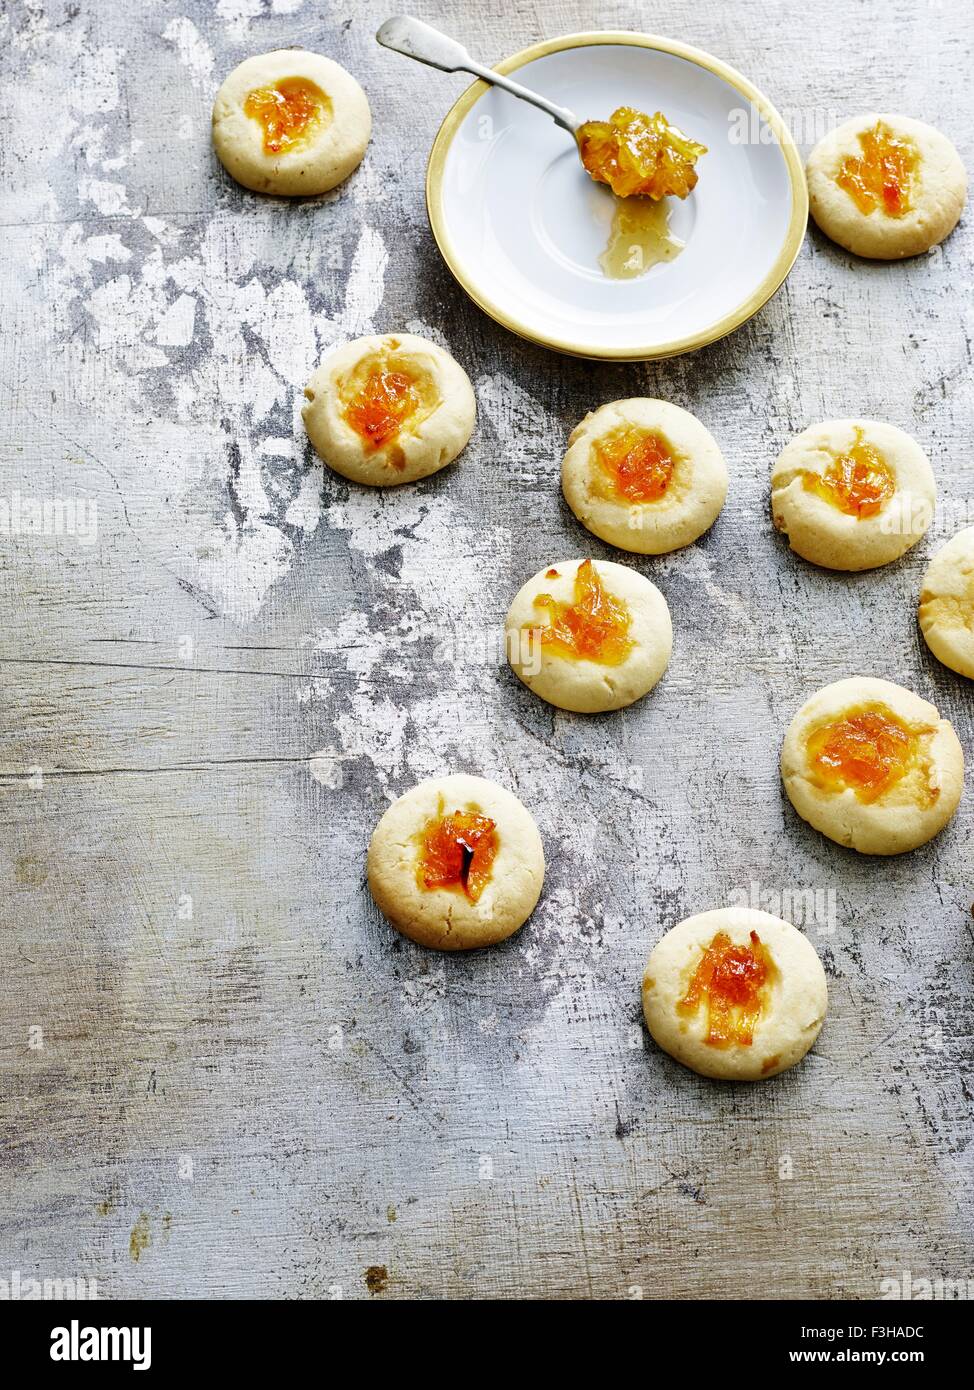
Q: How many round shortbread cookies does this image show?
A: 10